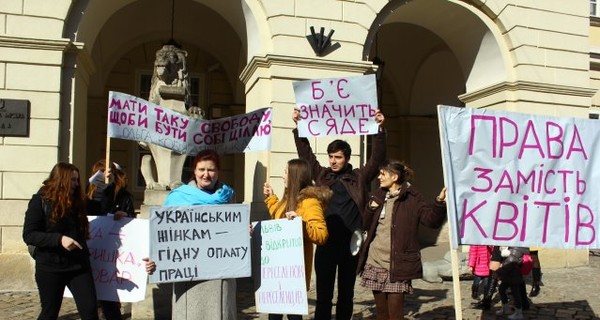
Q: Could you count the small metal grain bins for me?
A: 0